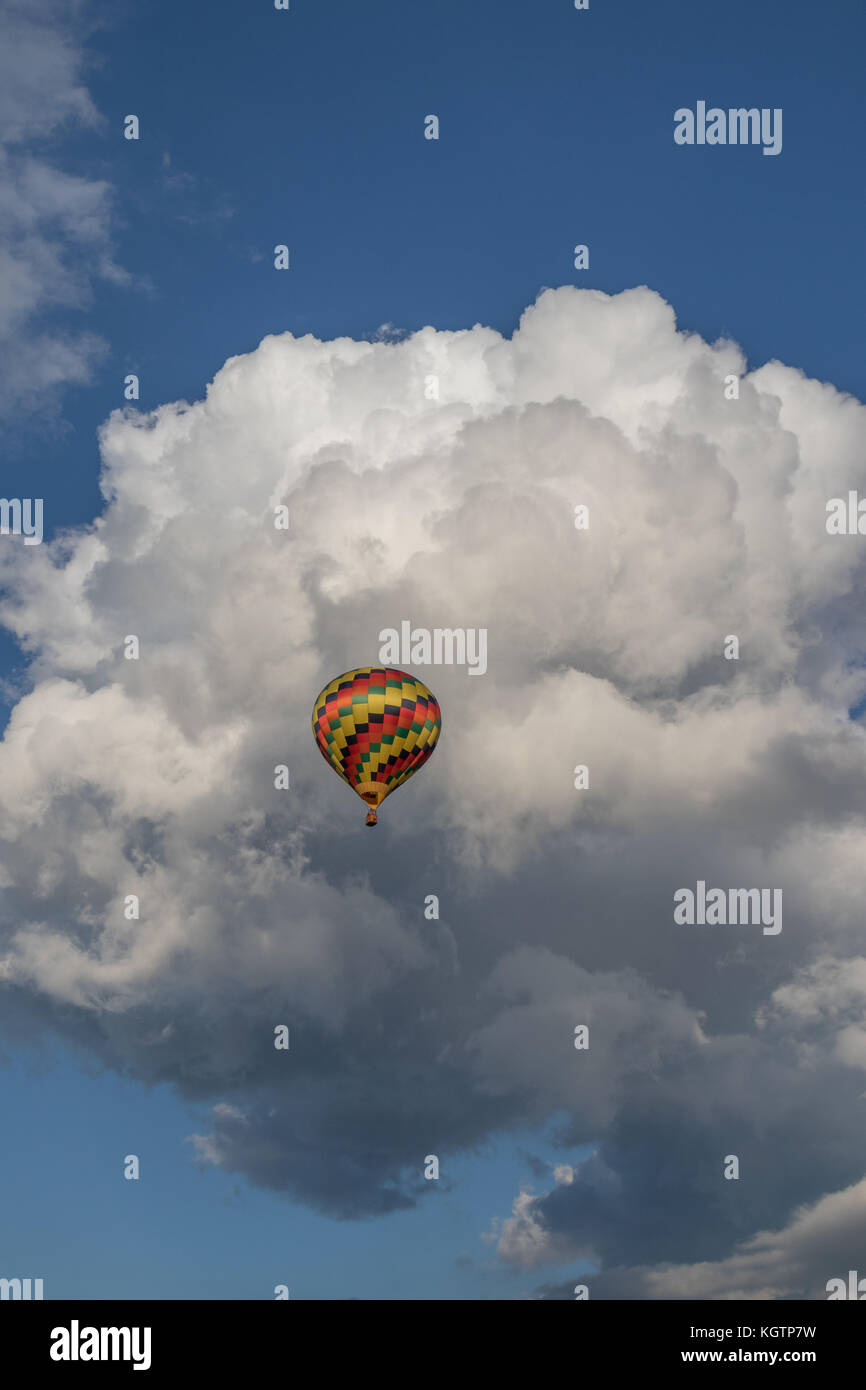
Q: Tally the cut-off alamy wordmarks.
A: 4